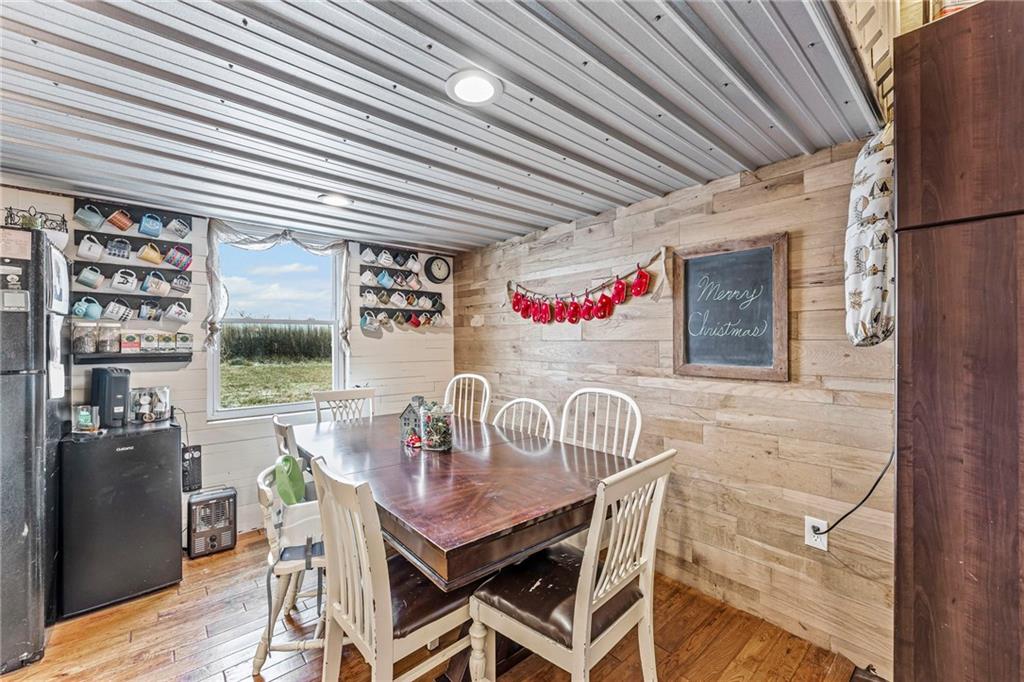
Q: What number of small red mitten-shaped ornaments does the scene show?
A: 10